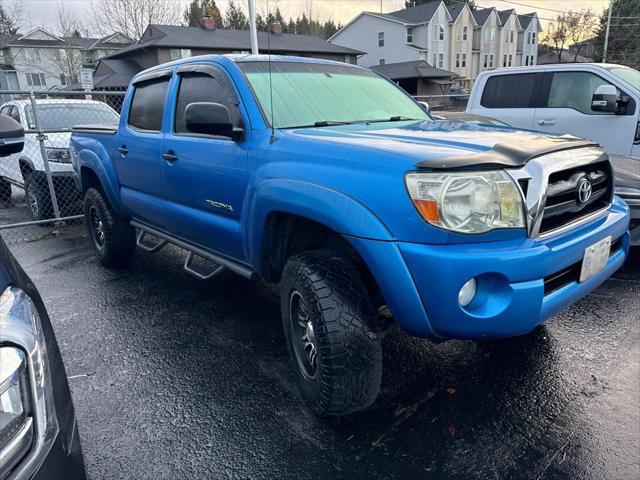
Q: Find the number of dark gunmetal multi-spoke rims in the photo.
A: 2